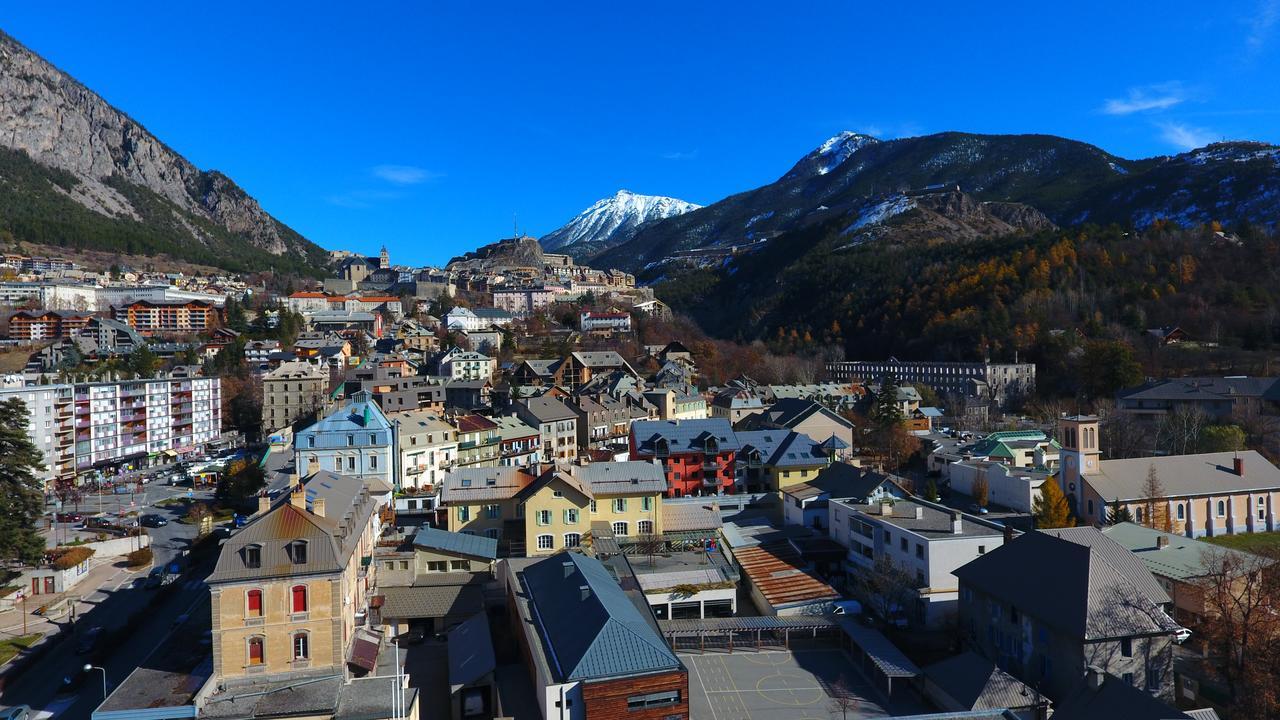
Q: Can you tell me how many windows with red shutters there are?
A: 3